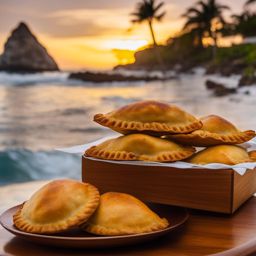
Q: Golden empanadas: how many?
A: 6